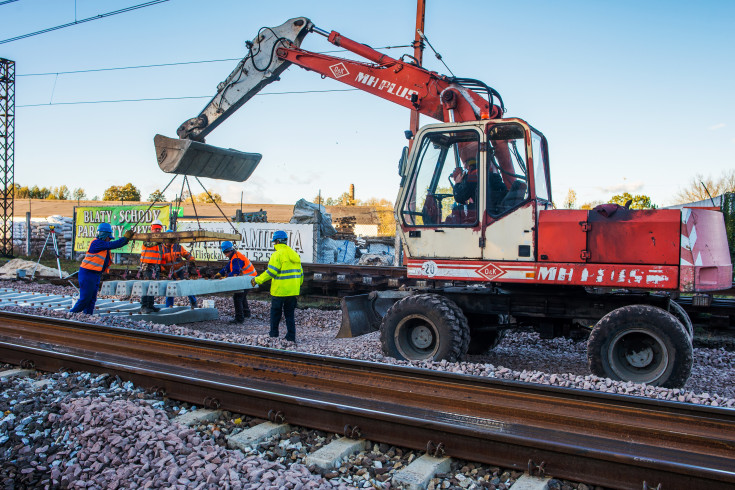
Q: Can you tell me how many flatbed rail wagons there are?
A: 0